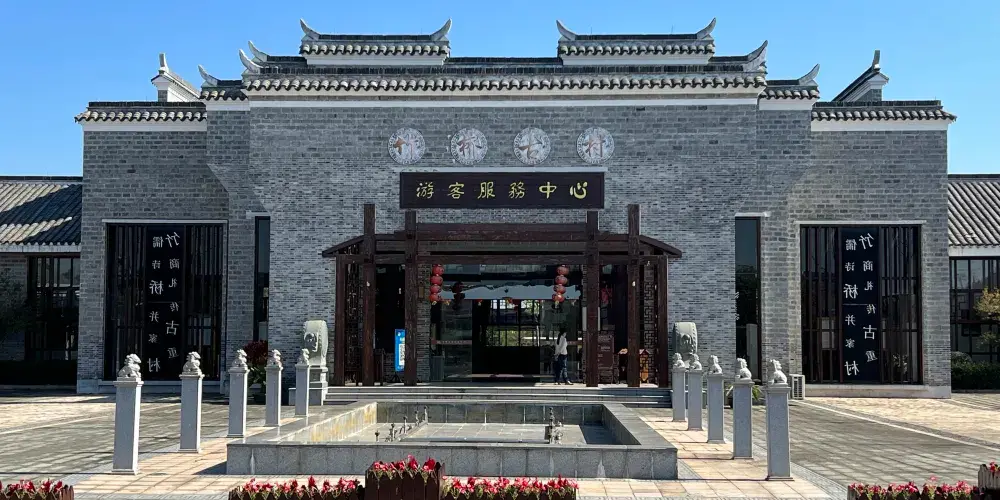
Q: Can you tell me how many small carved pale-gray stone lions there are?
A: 10